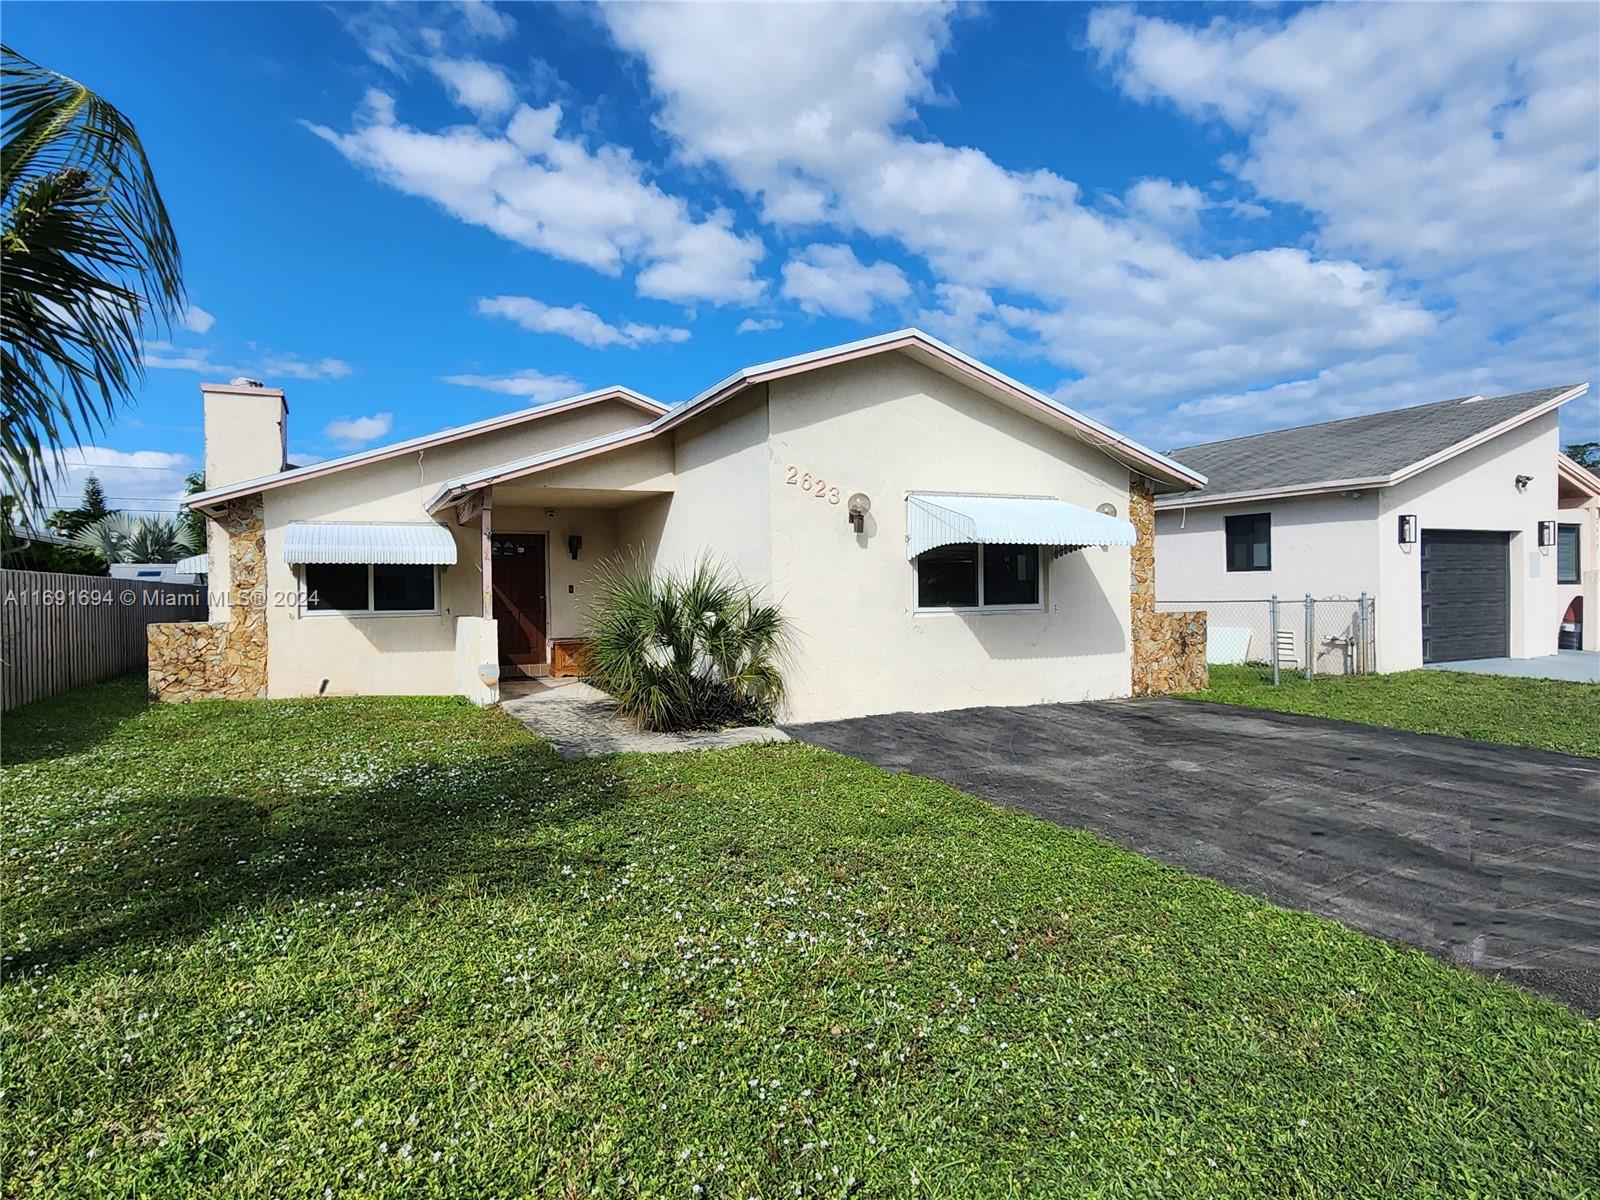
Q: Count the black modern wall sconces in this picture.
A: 2